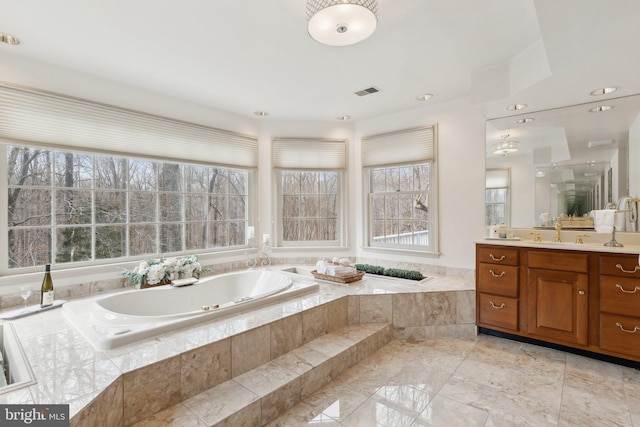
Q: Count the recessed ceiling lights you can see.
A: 6